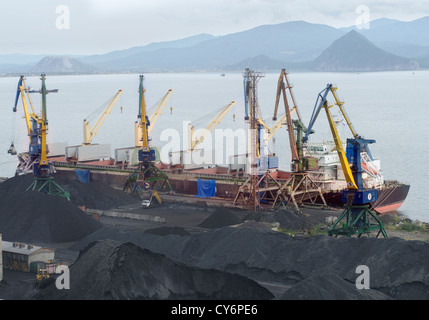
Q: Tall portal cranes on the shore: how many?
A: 6